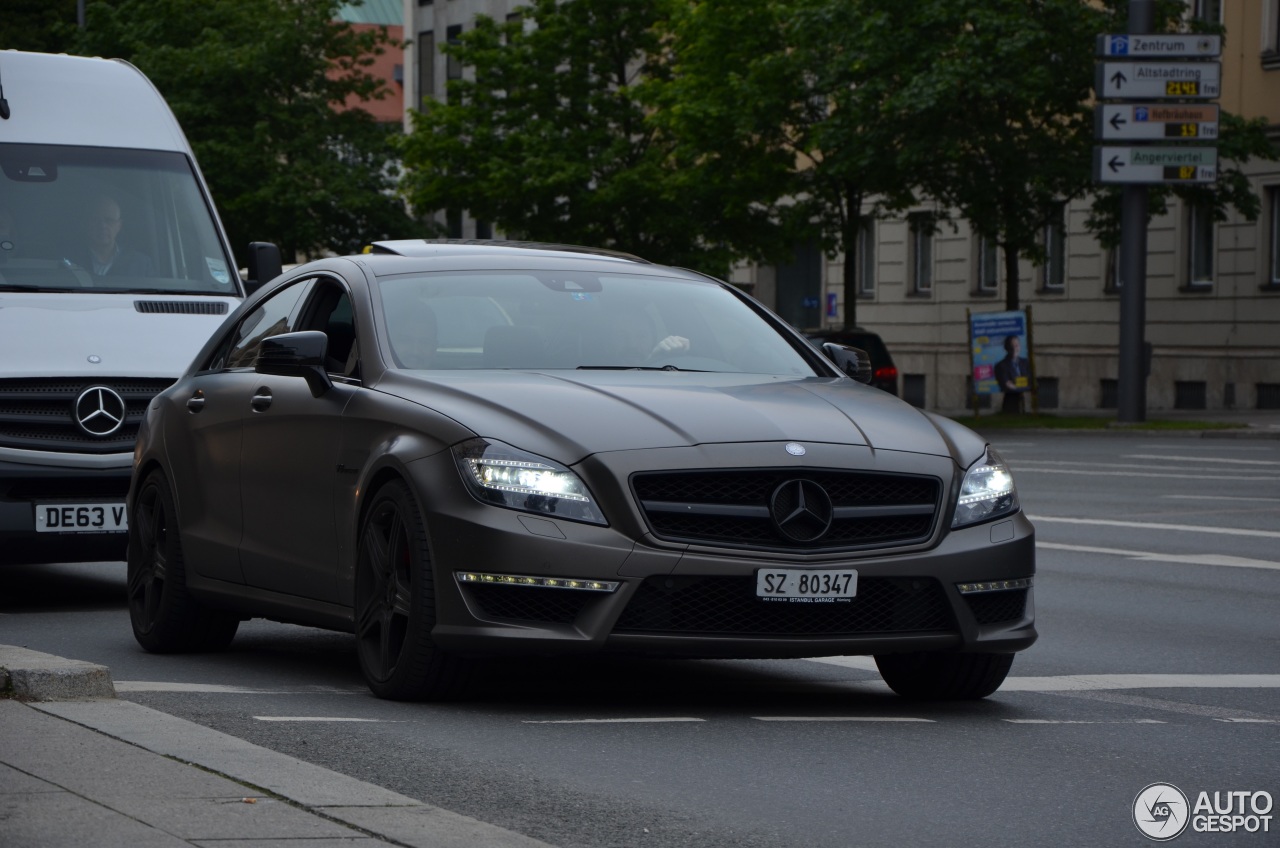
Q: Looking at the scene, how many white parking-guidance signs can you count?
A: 4